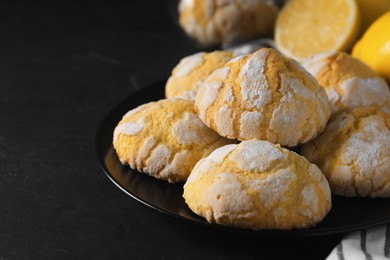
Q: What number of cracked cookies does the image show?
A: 7